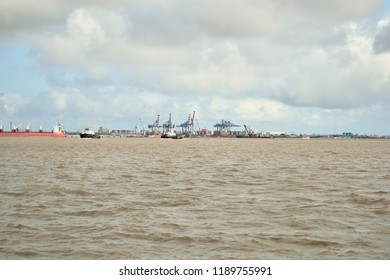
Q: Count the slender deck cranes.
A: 4